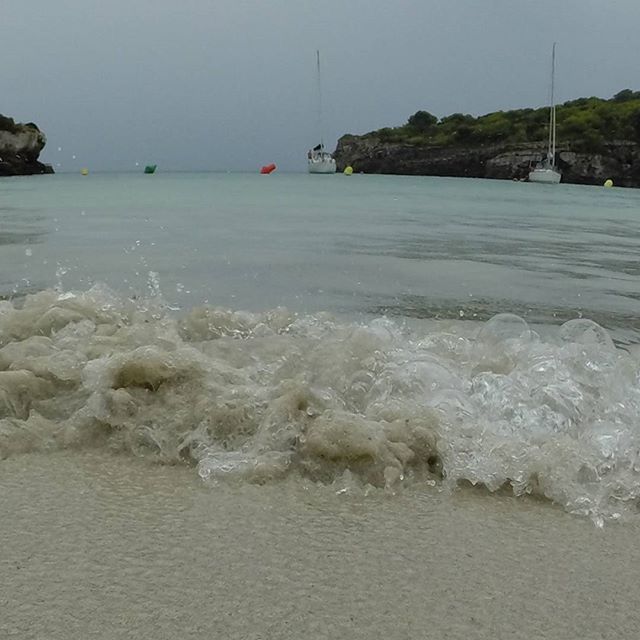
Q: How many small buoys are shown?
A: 5